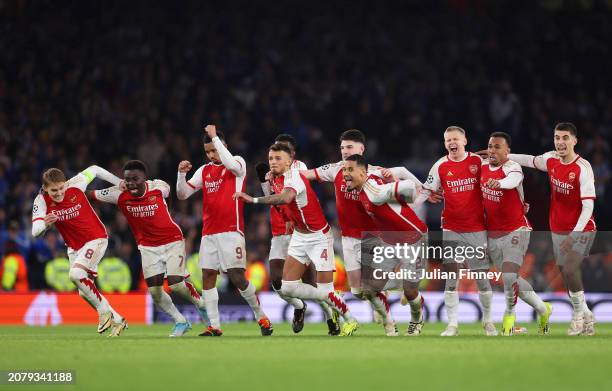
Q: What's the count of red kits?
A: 10